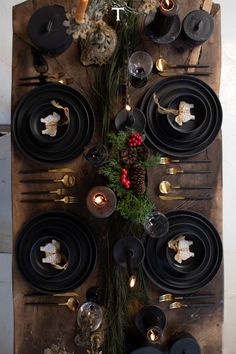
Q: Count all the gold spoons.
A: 4